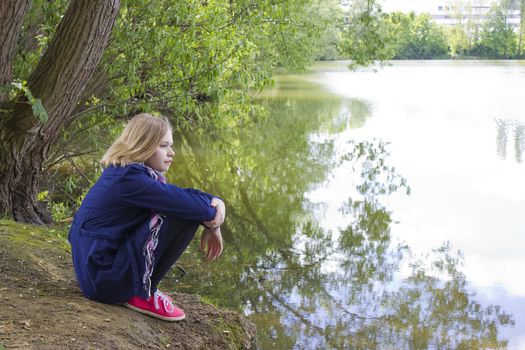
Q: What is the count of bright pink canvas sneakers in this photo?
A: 1